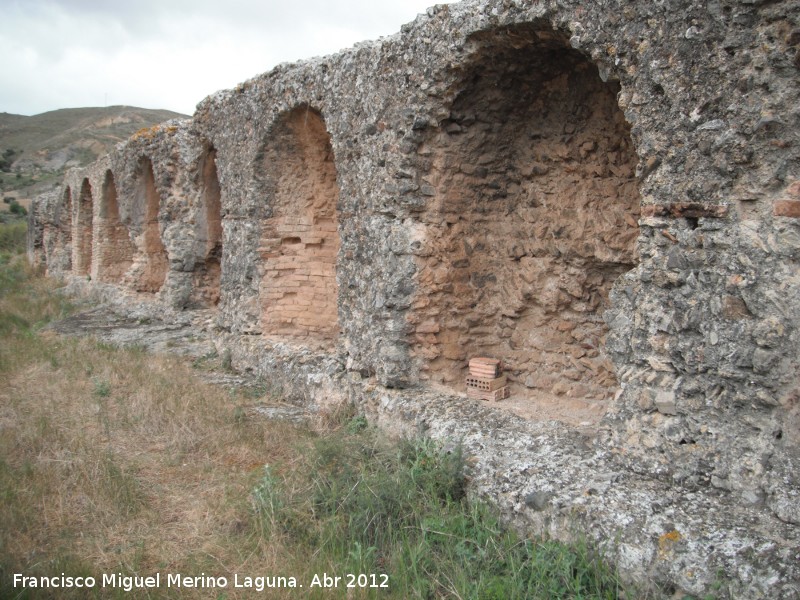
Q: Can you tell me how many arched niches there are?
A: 7